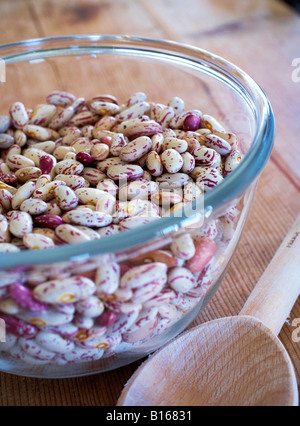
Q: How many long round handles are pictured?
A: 1